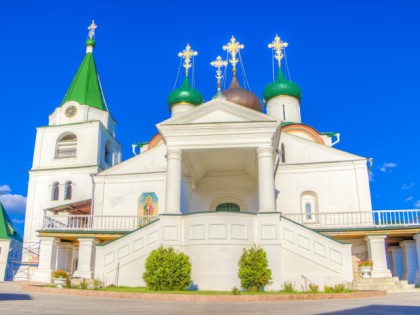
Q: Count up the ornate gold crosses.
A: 5